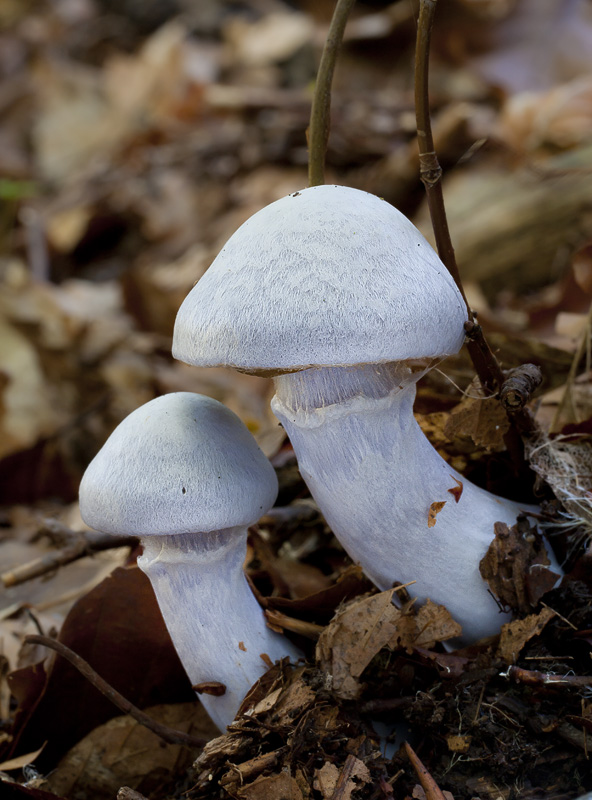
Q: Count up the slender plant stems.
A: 2